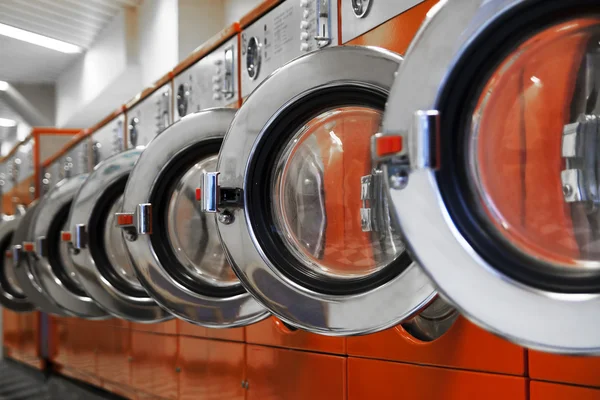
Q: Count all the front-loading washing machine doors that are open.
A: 7